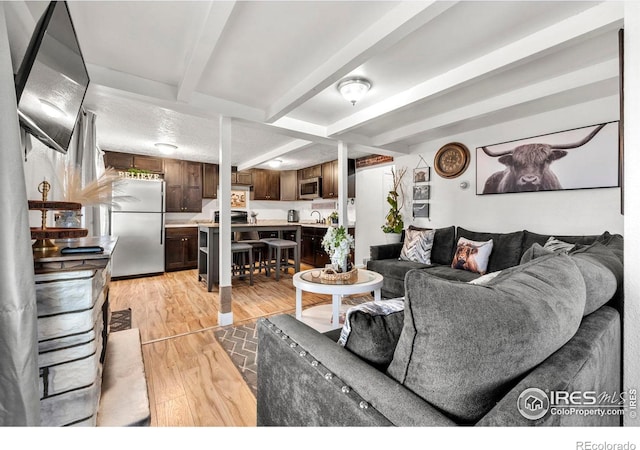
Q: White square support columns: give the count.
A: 2